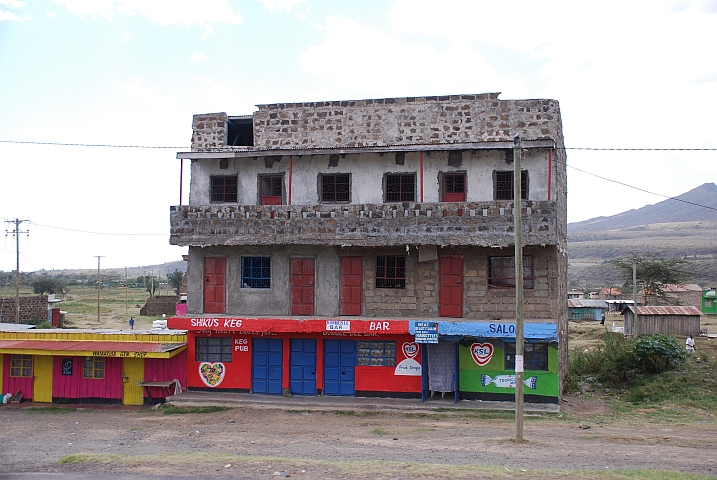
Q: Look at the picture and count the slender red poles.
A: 4